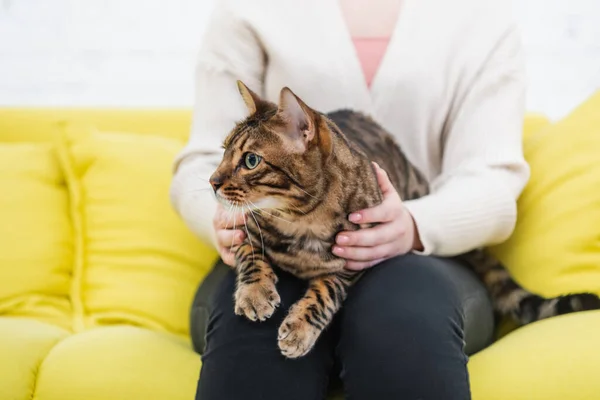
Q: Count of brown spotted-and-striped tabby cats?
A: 1